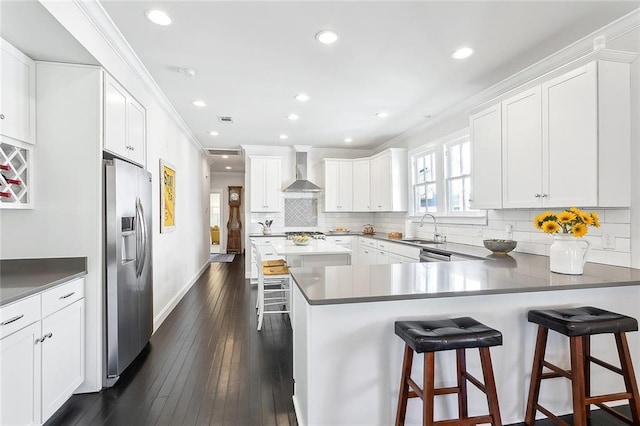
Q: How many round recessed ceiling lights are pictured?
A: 12